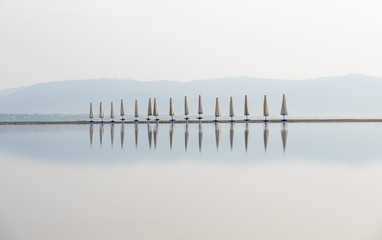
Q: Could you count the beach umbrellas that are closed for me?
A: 15